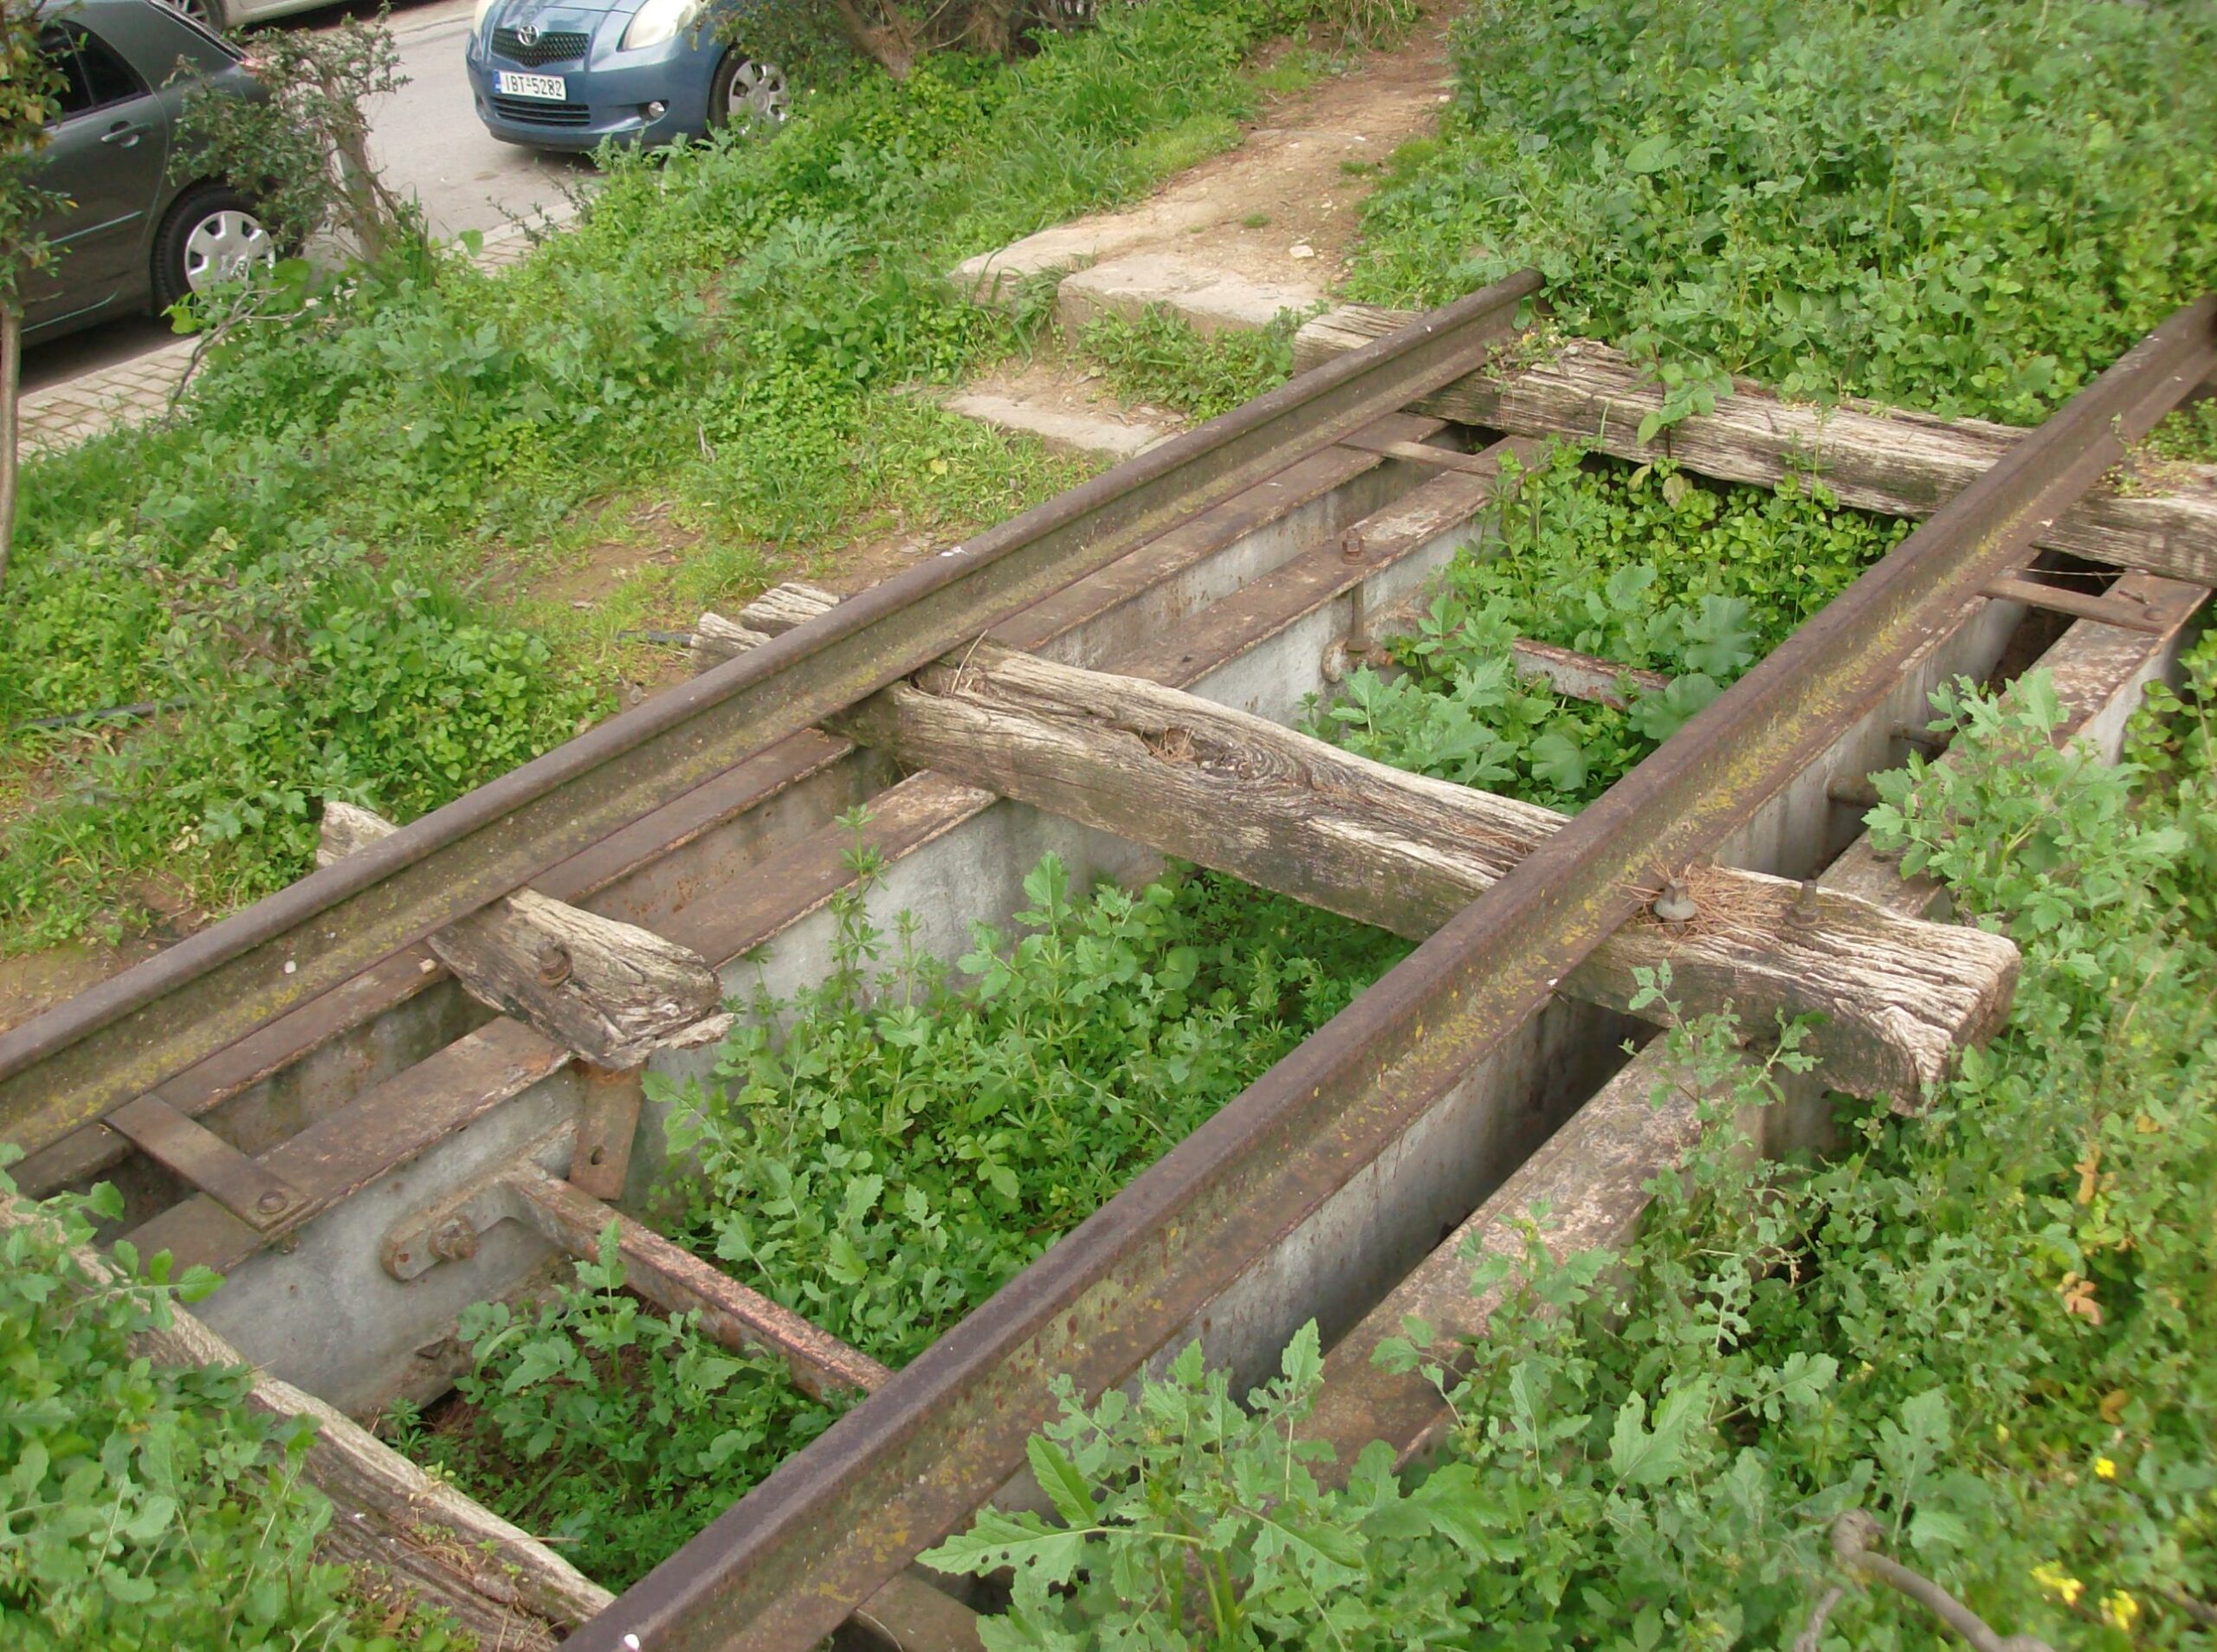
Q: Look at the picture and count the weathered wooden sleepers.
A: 4